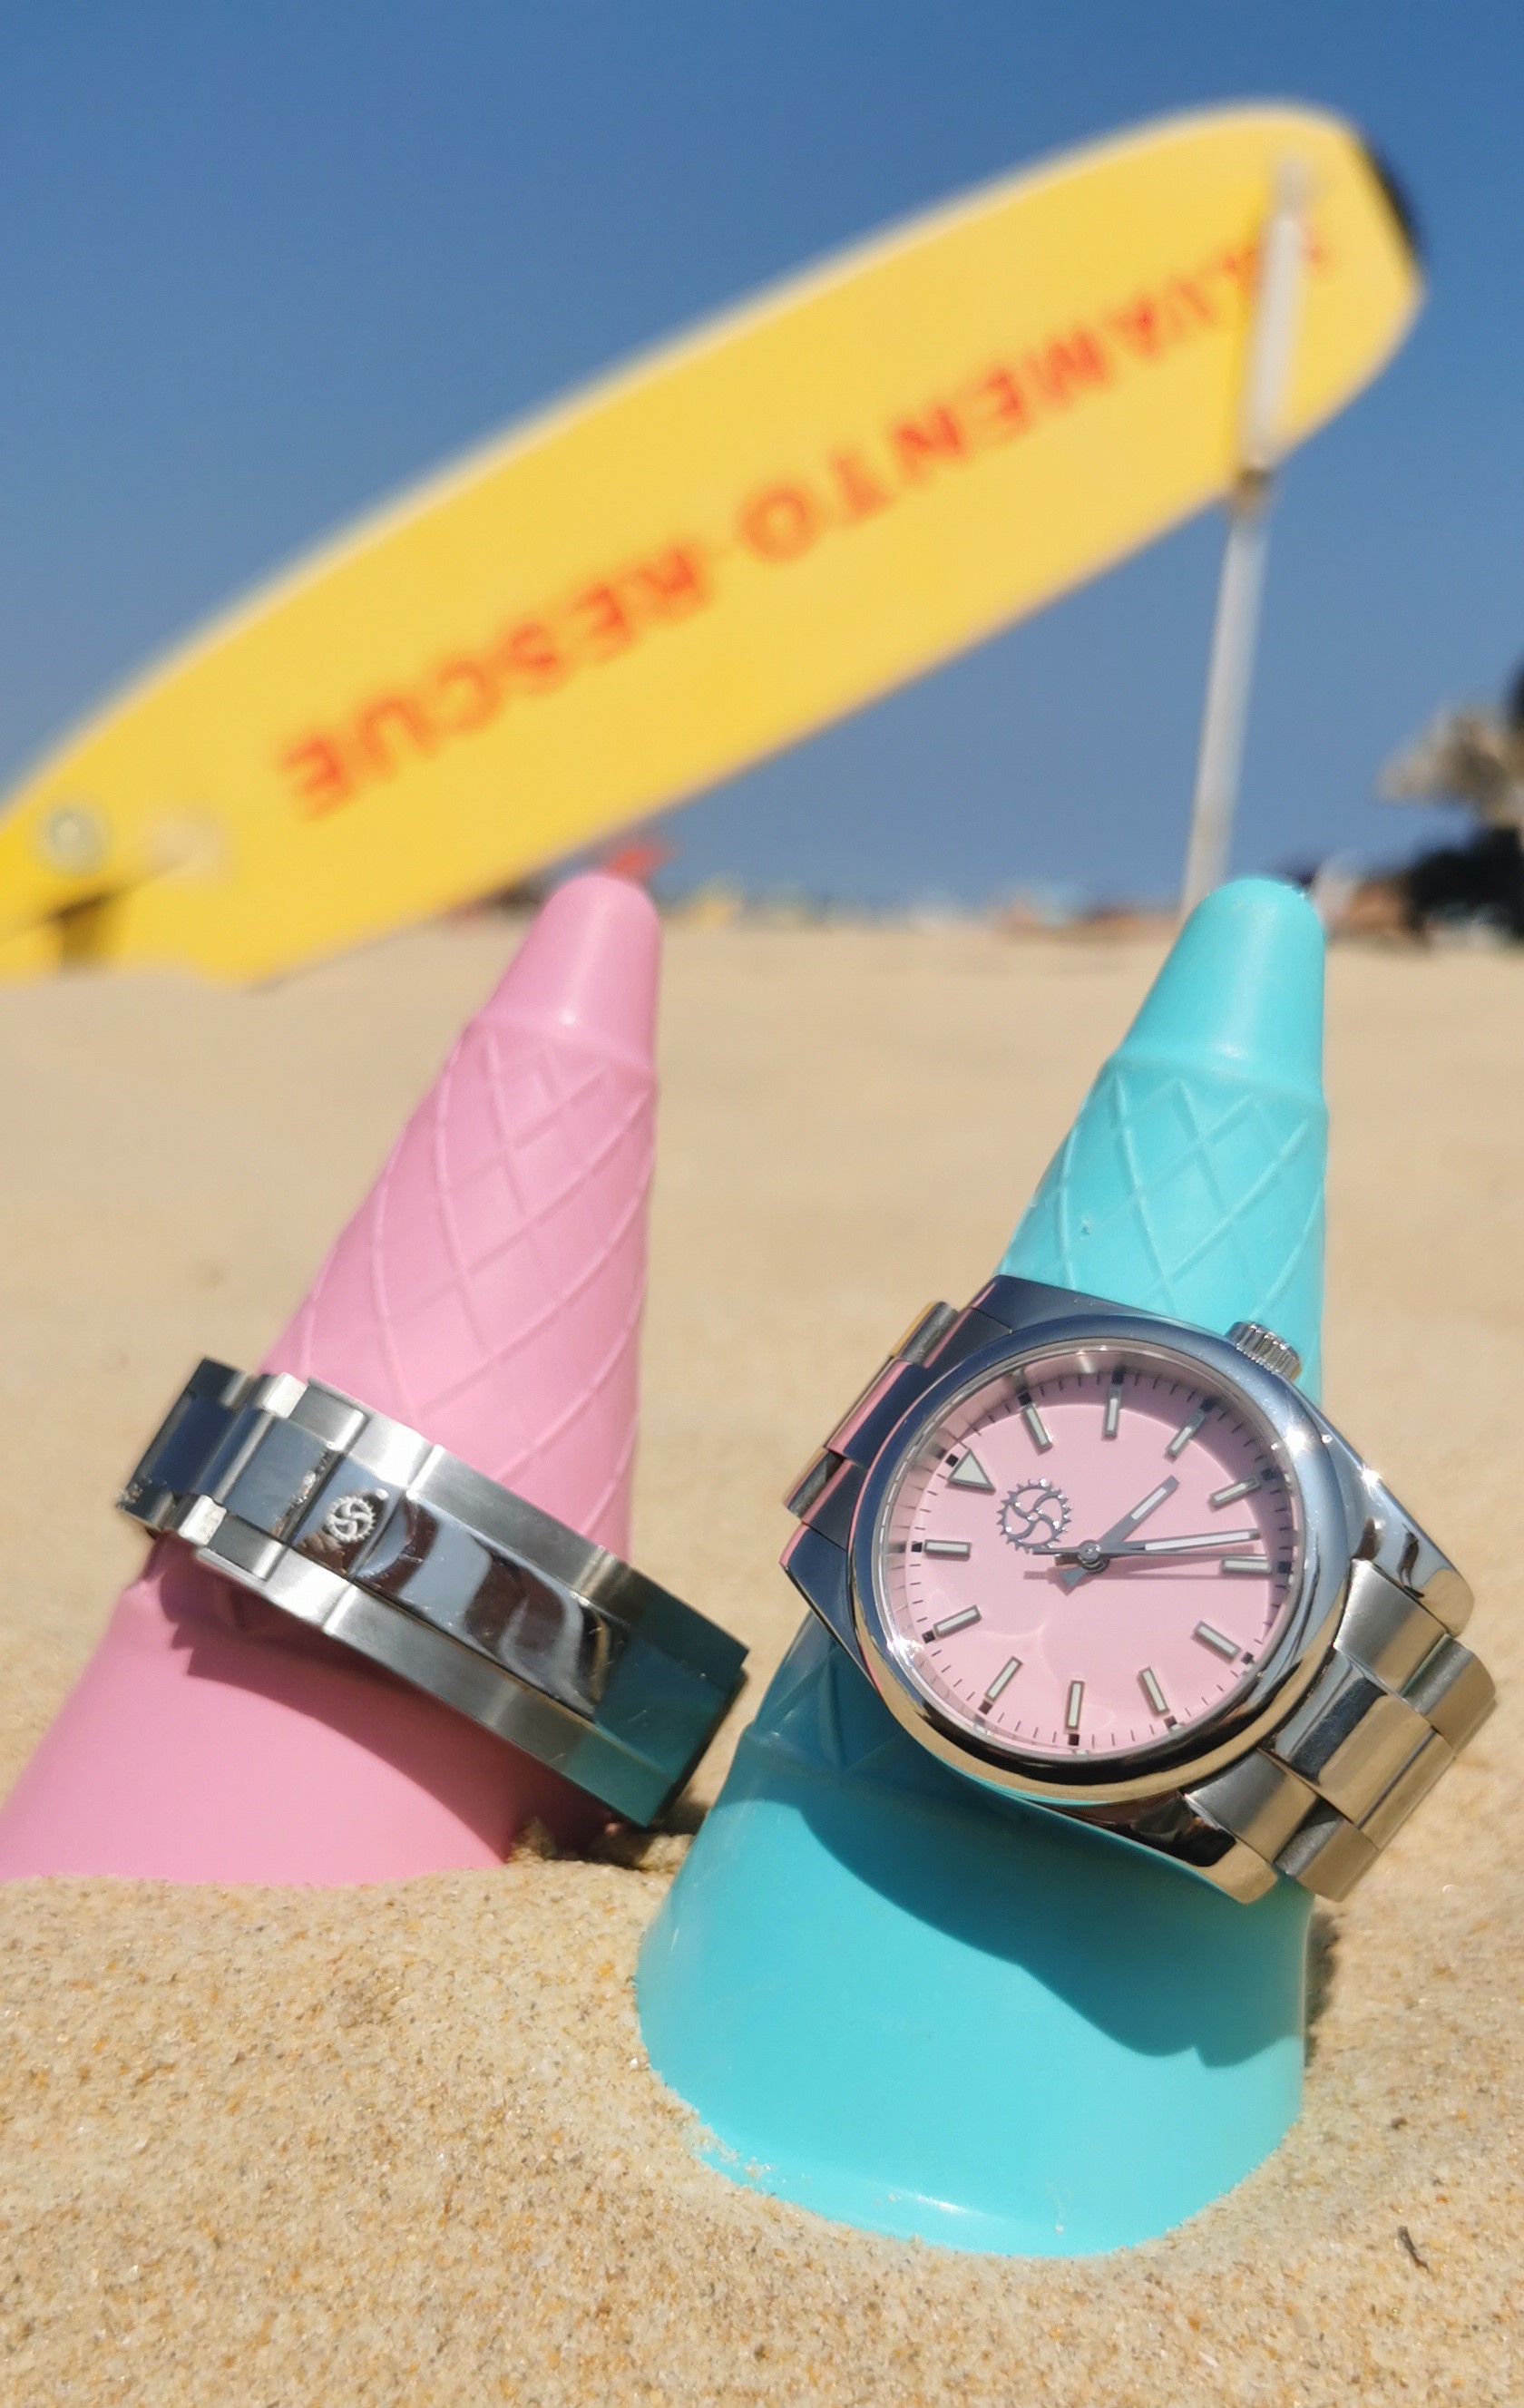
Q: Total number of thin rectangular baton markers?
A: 11